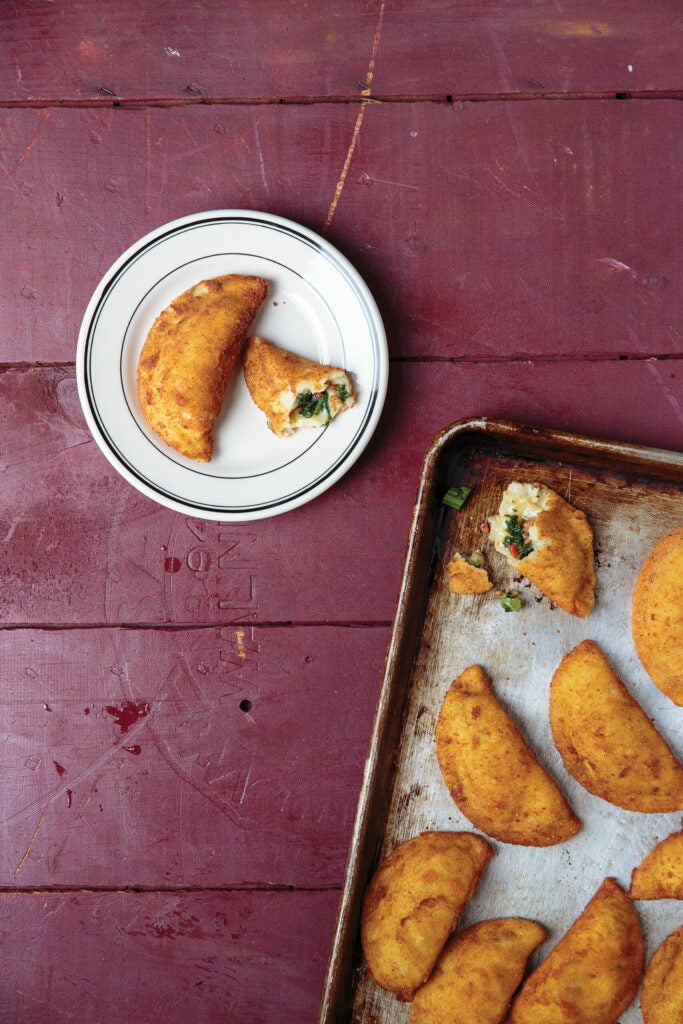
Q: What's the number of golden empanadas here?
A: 11